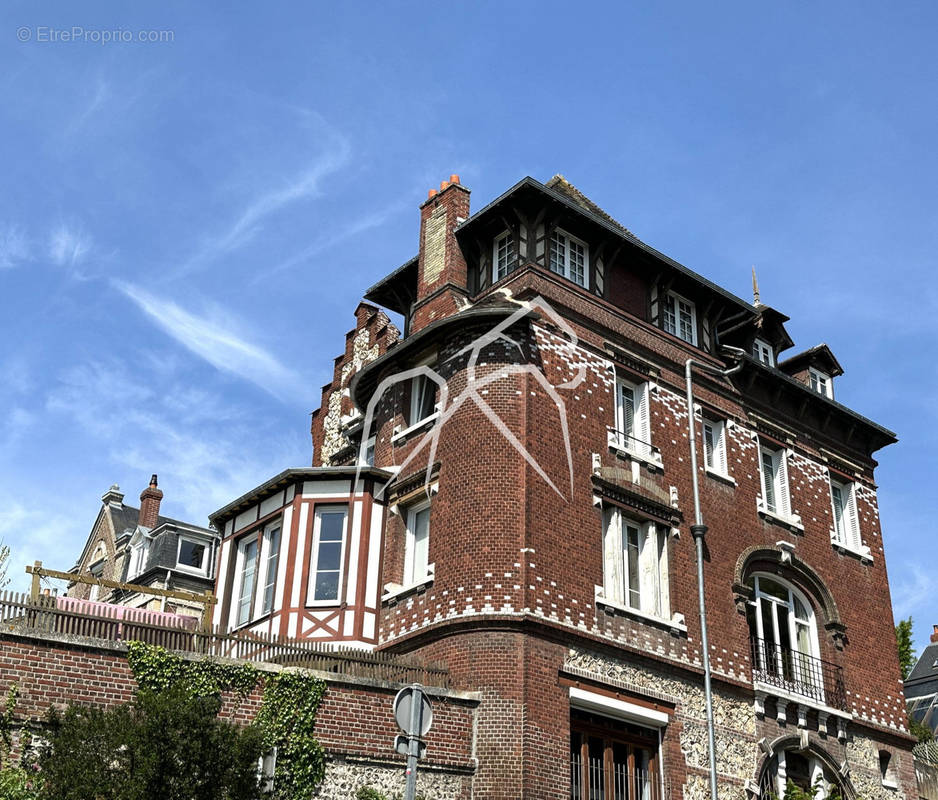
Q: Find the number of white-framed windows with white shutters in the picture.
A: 5